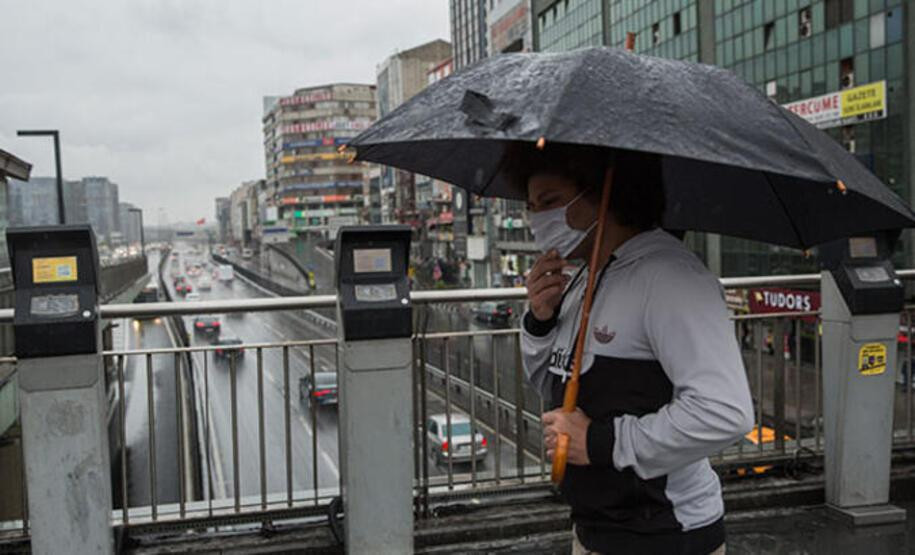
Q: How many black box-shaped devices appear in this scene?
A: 3